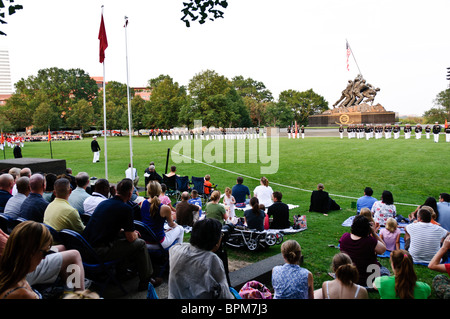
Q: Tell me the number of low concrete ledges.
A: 1